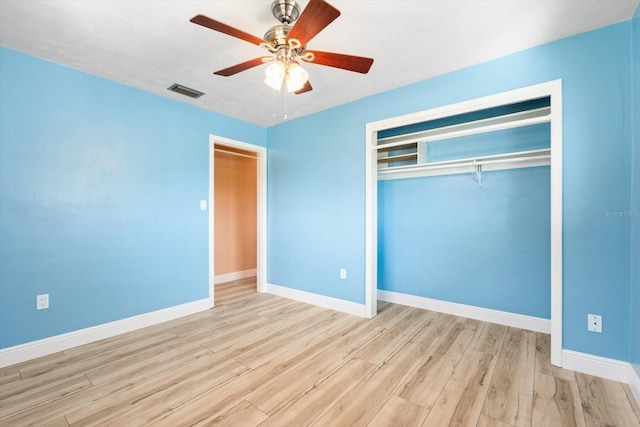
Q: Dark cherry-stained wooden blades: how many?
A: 5